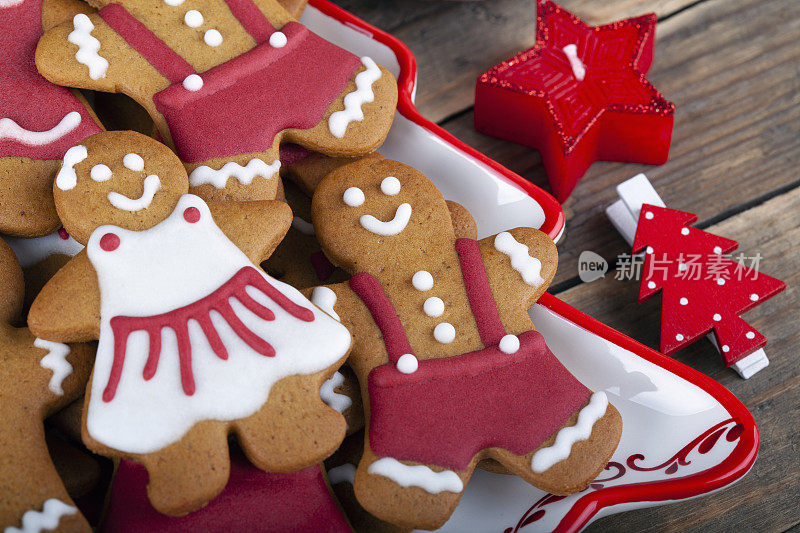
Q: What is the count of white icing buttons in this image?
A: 10